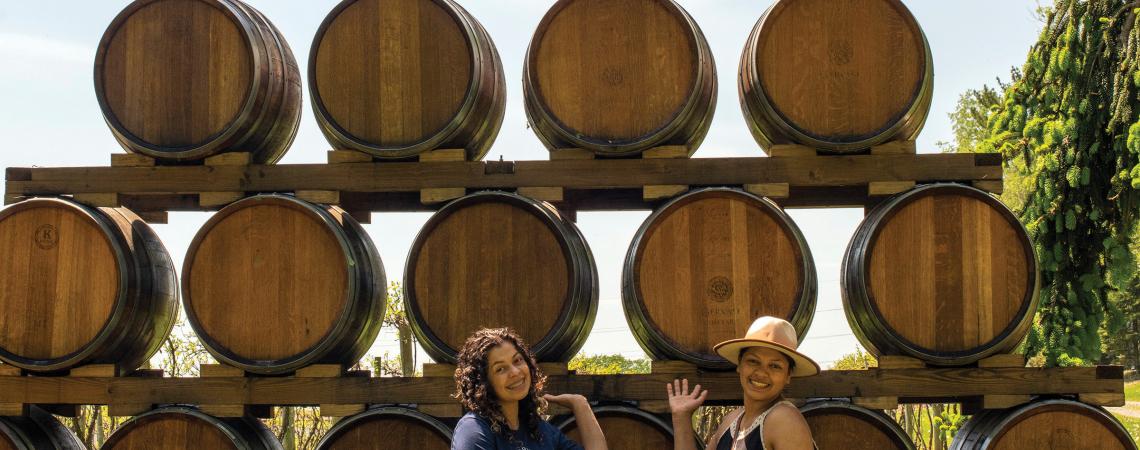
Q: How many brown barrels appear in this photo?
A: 15